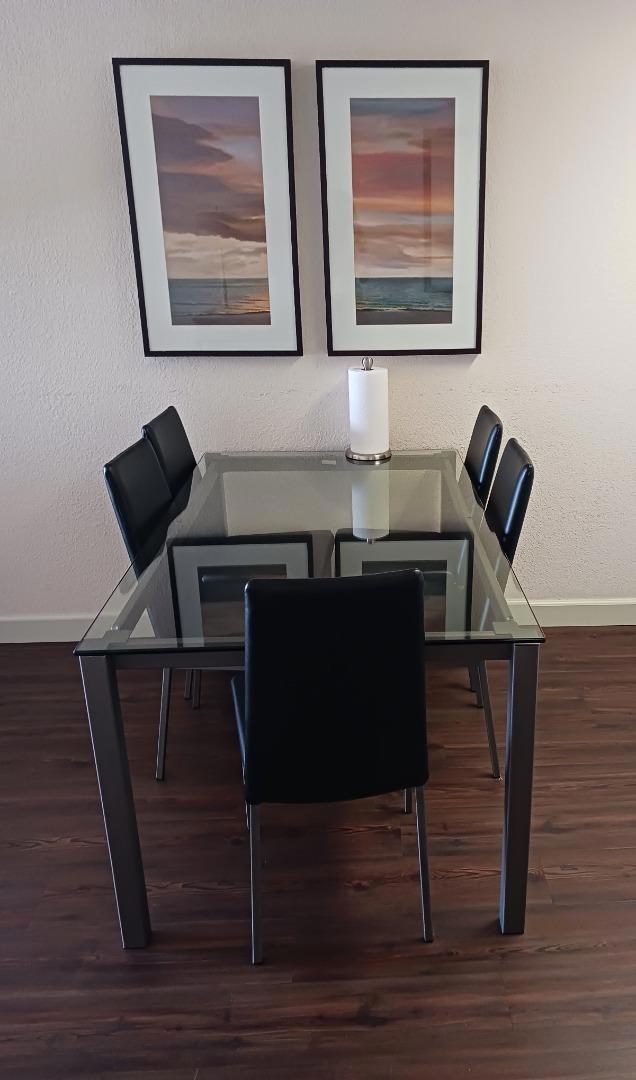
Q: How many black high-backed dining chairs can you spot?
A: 5